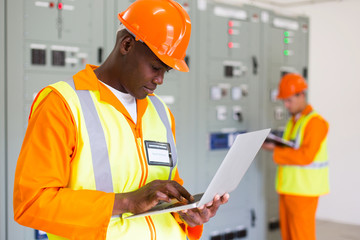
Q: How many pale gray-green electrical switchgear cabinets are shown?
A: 4